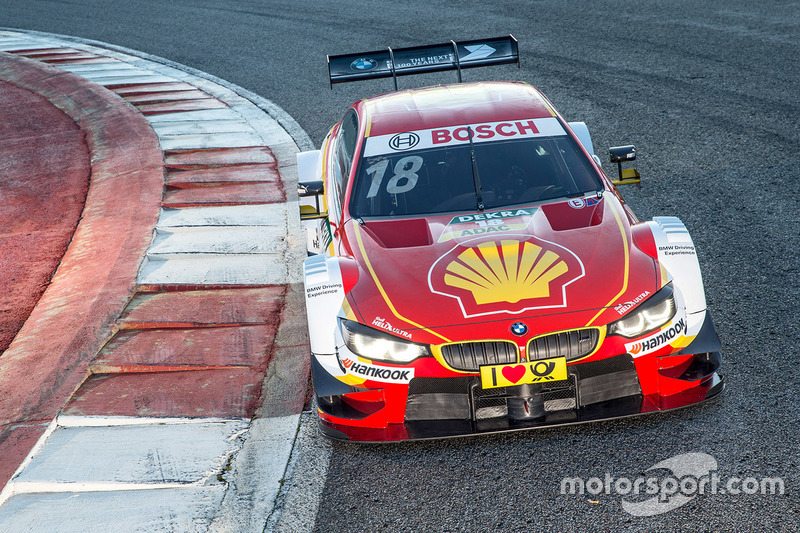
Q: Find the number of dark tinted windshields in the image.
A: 1